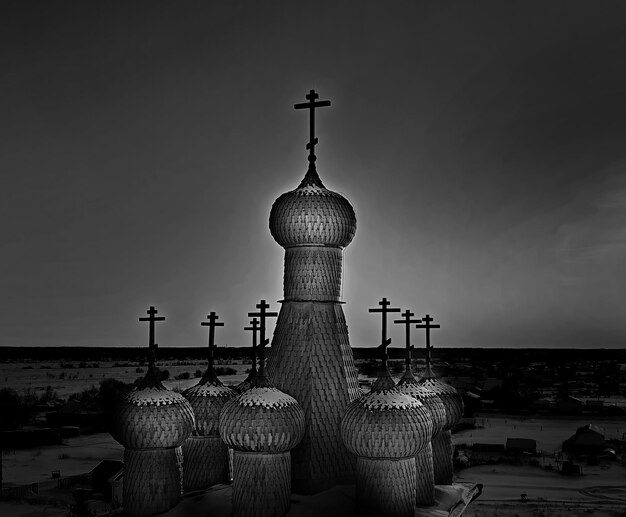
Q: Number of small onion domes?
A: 7